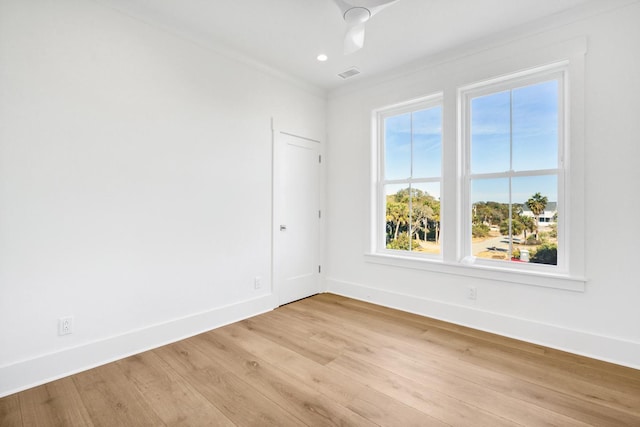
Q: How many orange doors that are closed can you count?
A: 0